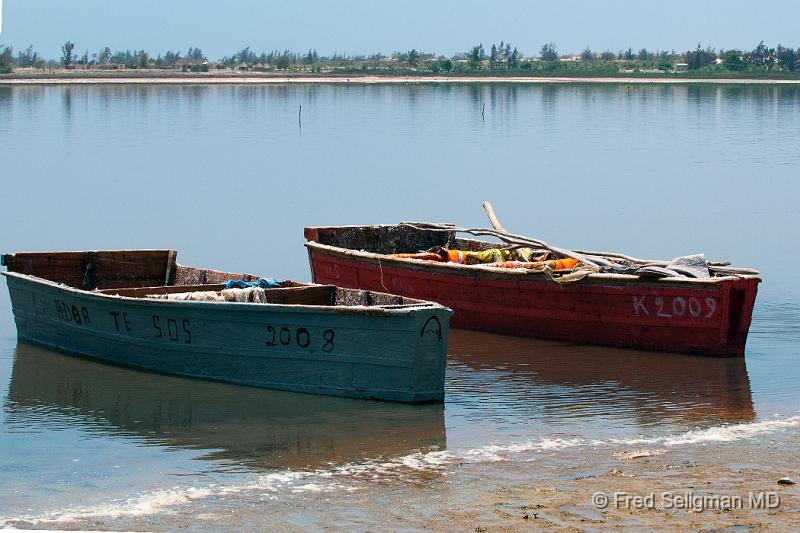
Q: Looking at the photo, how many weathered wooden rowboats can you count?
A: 2